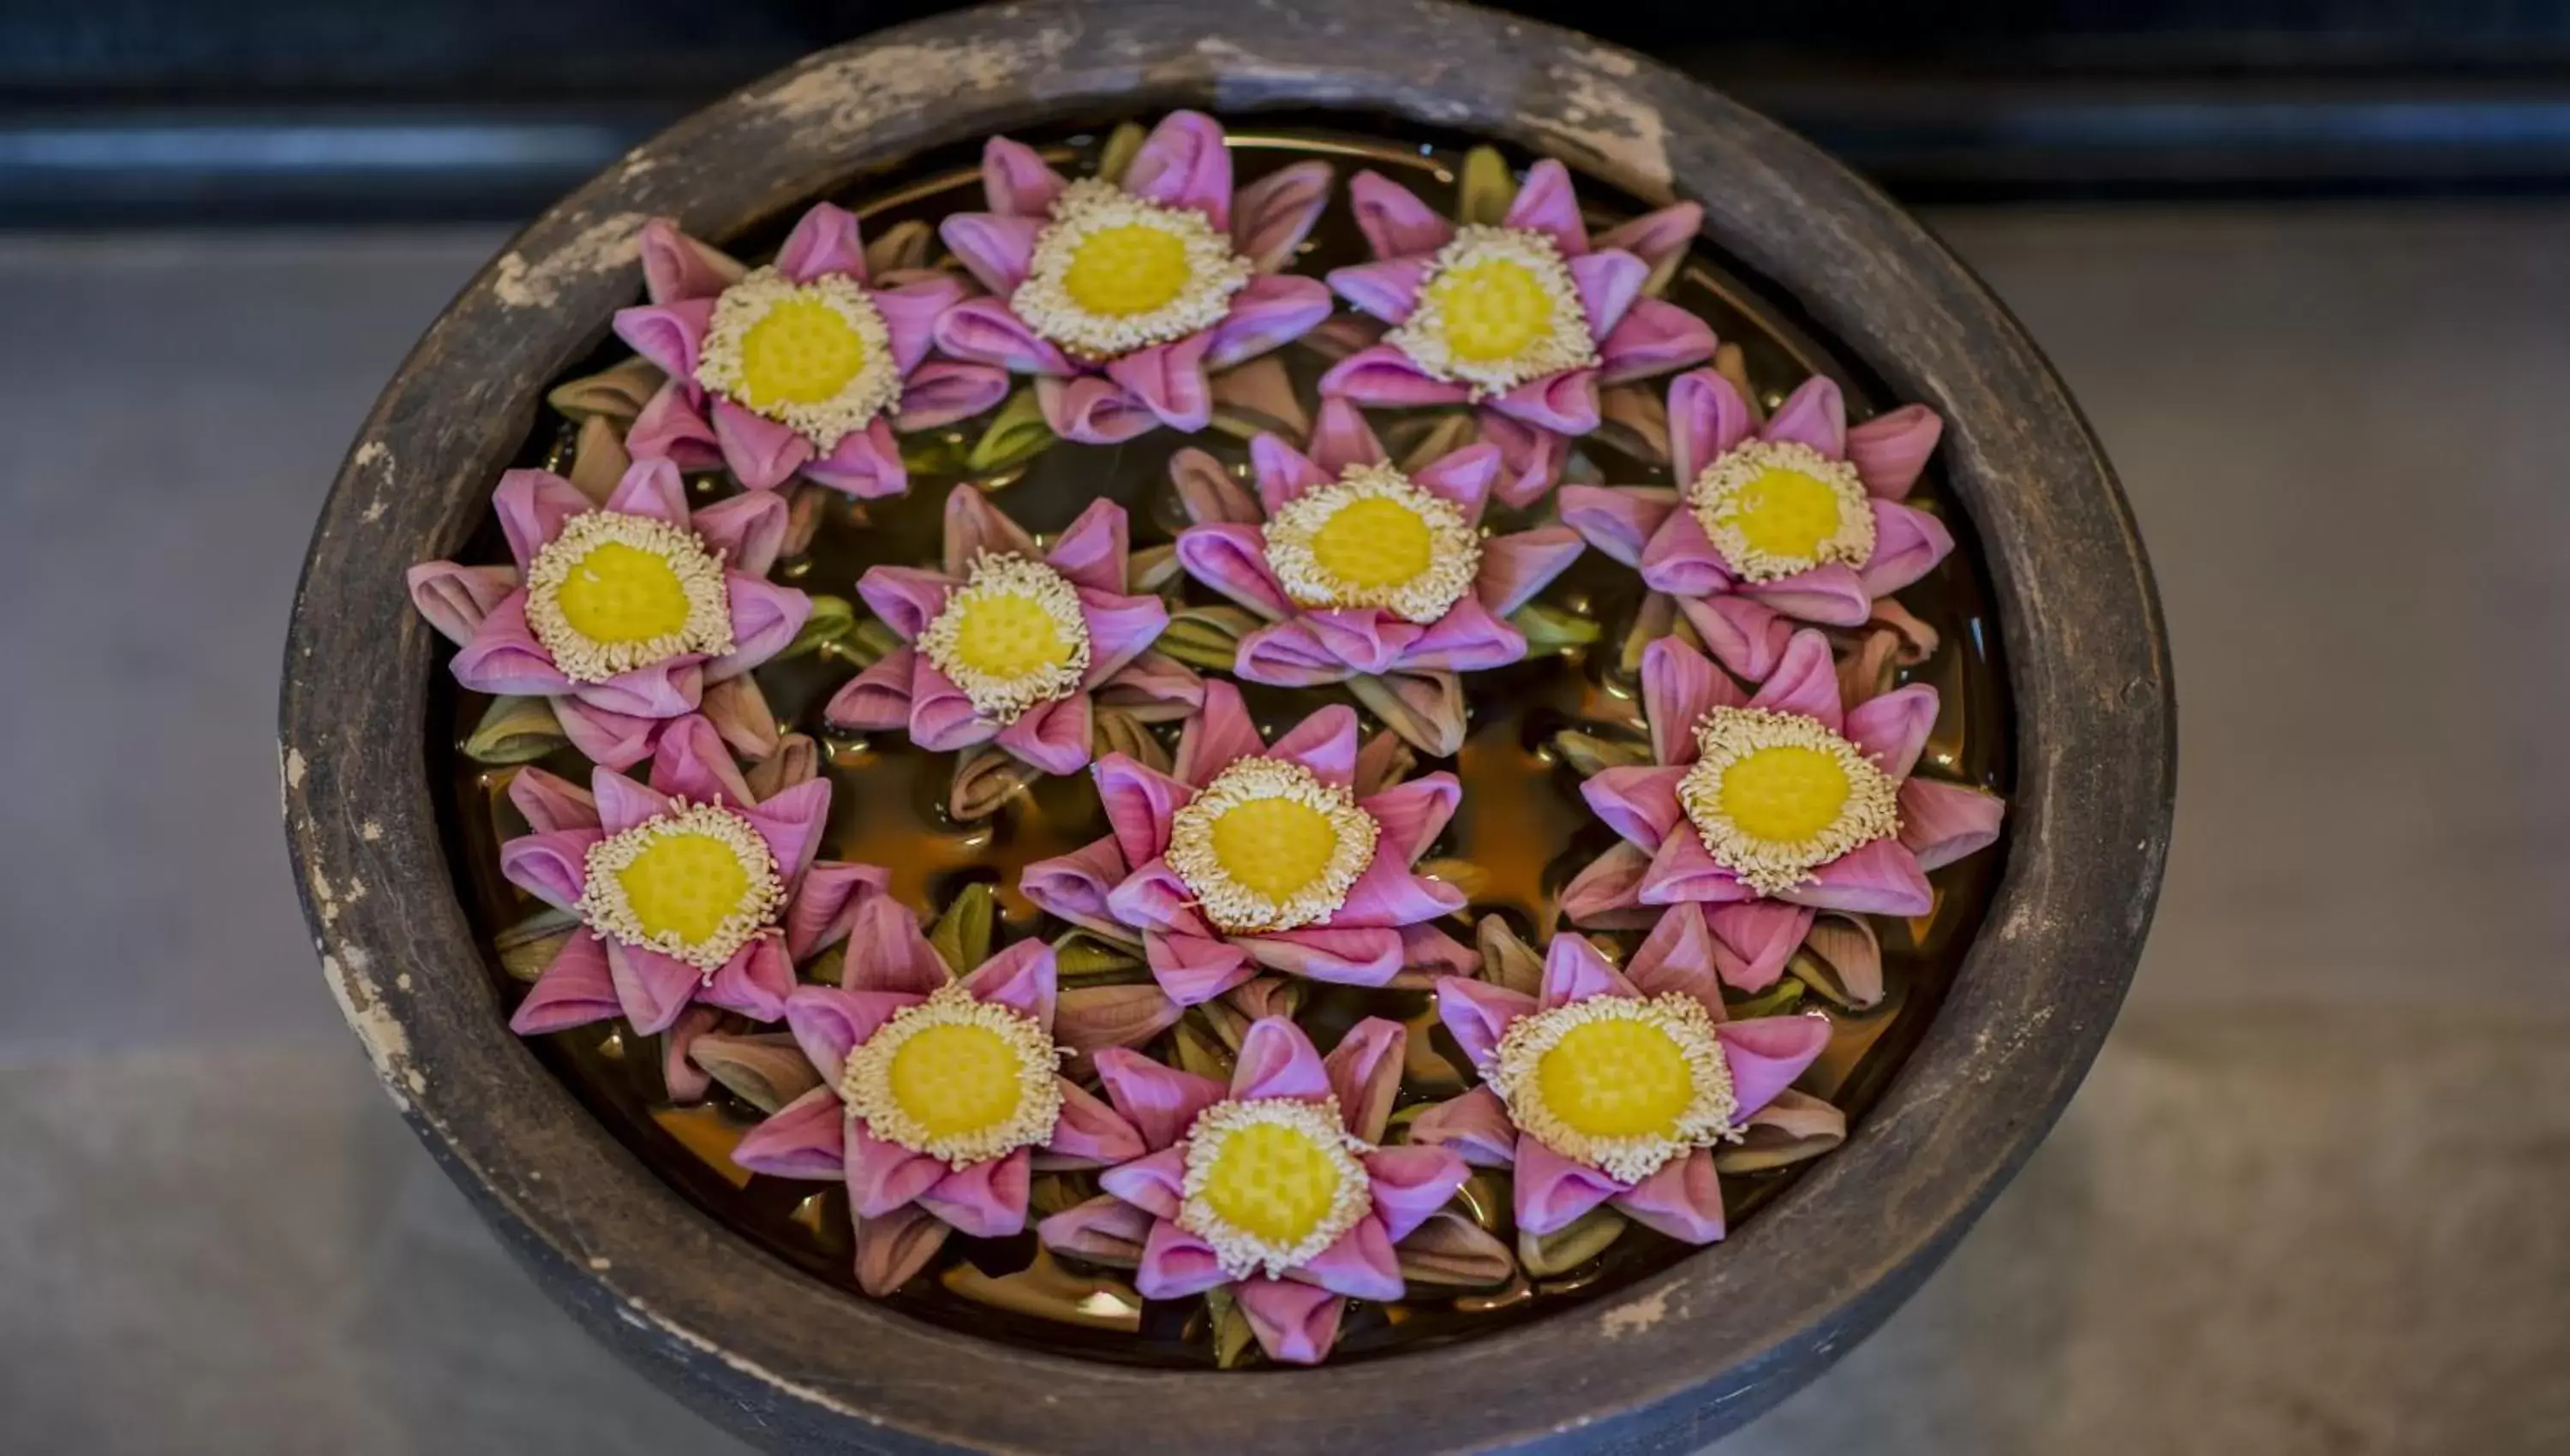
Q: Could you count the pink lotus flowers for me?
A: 13